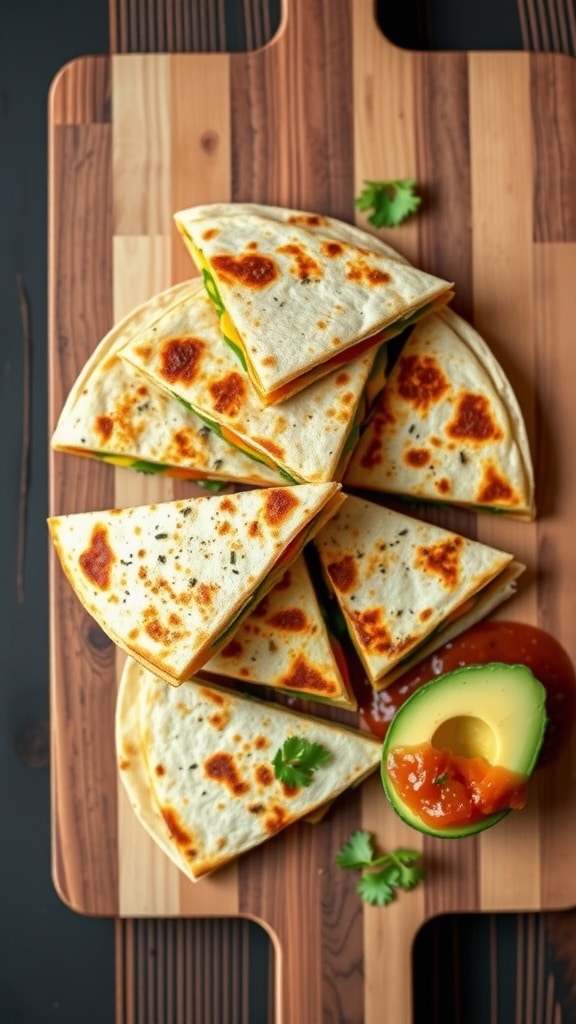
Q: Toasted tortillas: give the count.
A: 8